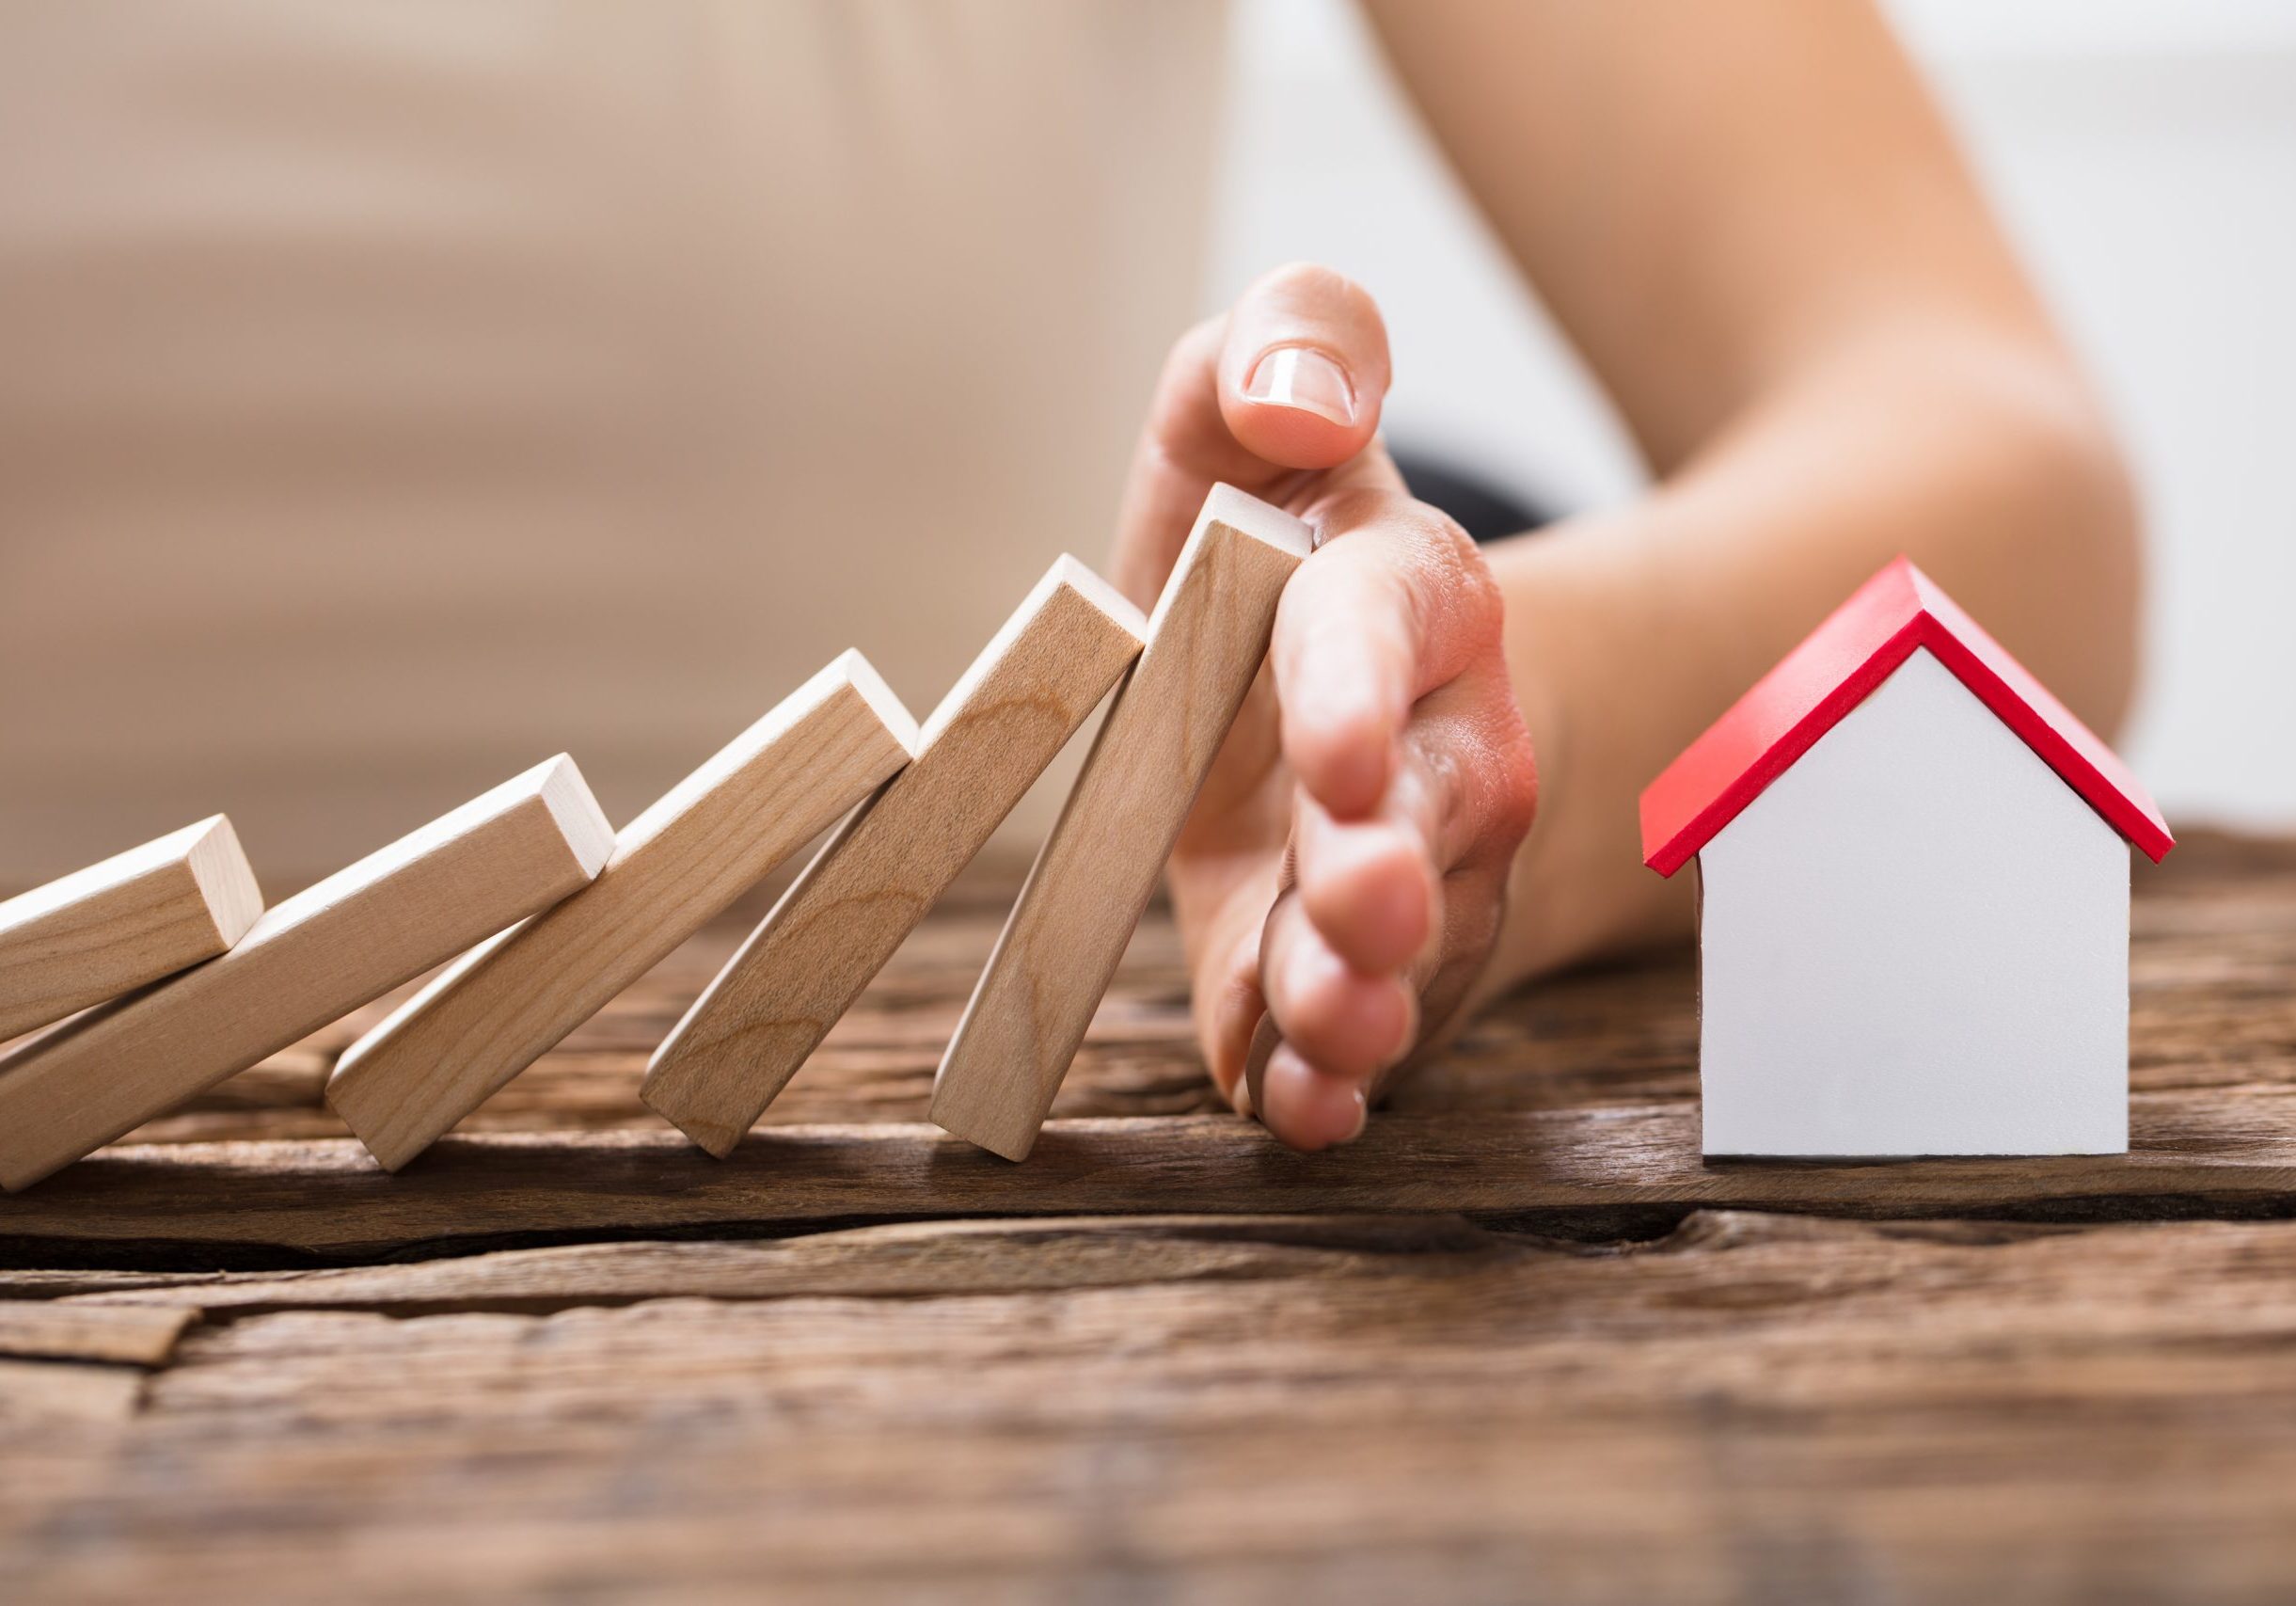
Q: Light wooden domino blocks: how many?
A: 5